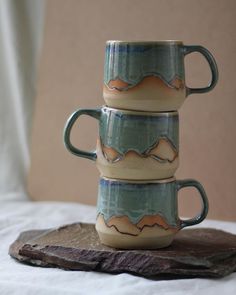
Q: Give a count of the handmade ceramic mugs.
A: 3